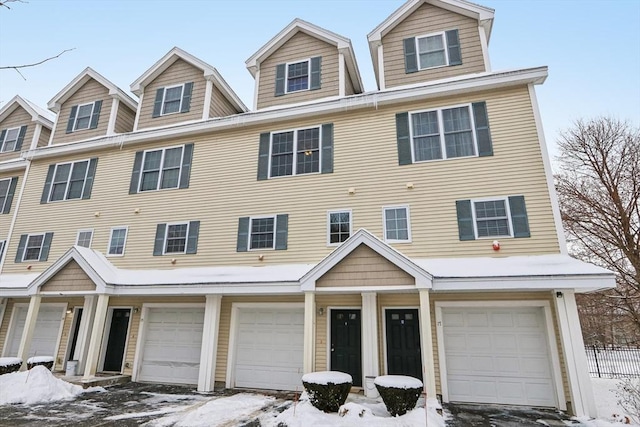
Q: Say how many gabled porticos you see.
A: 2